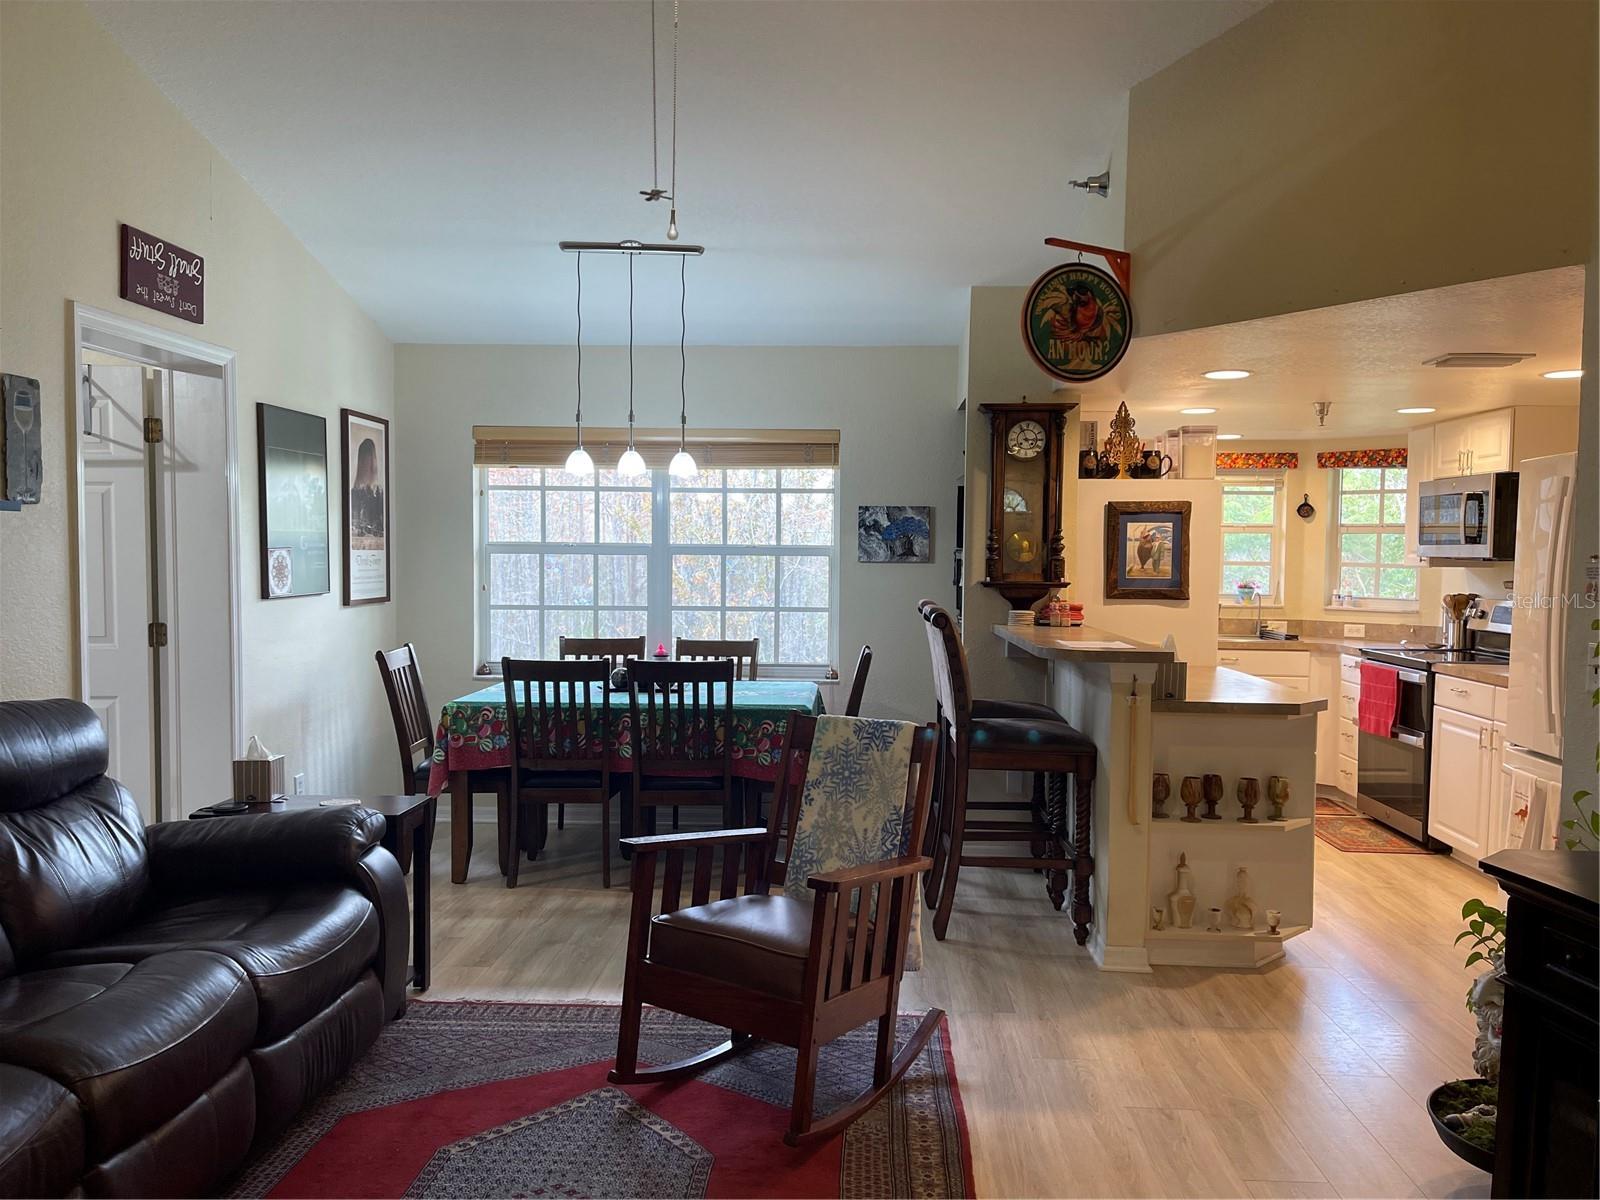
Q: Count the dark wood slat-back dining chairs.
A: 6